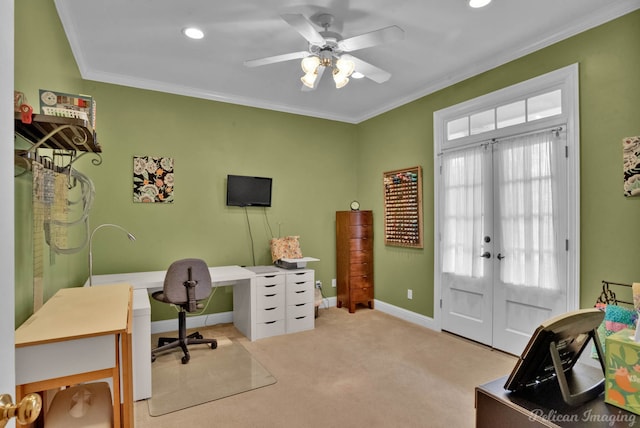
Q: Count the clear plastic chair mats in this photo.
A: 1